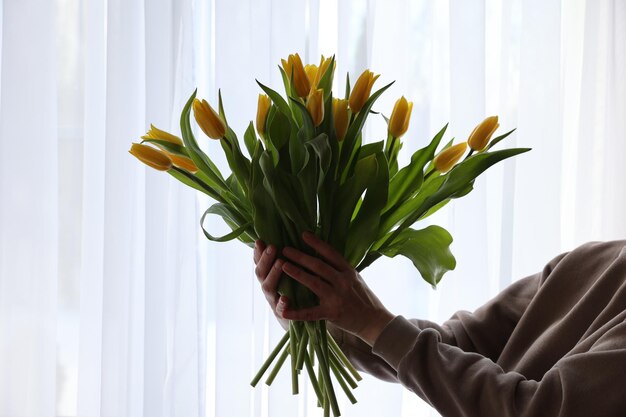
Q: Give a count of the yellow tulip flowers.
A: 14